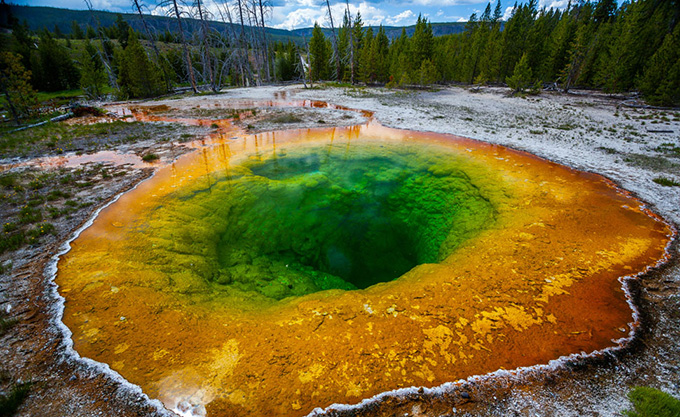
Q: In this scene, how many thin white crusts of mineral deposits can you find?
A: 1